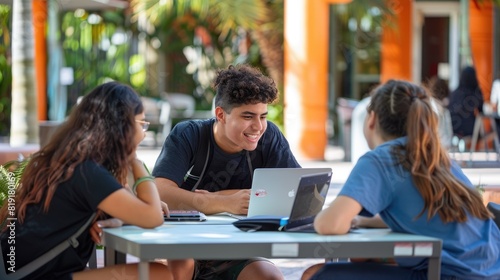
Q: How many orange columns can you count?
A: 4